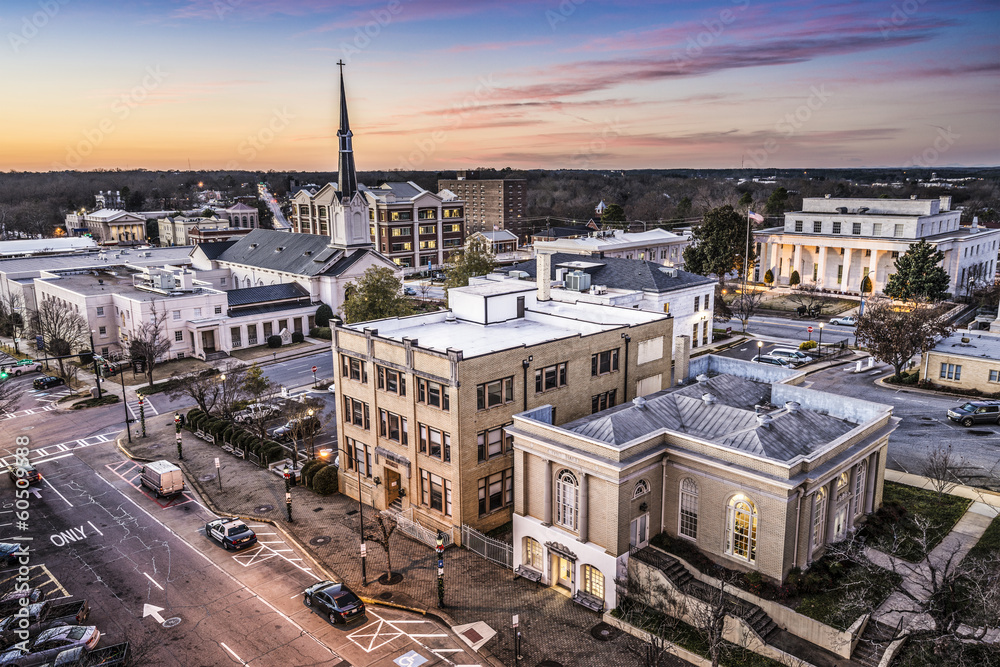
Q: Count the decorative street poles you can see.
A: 4